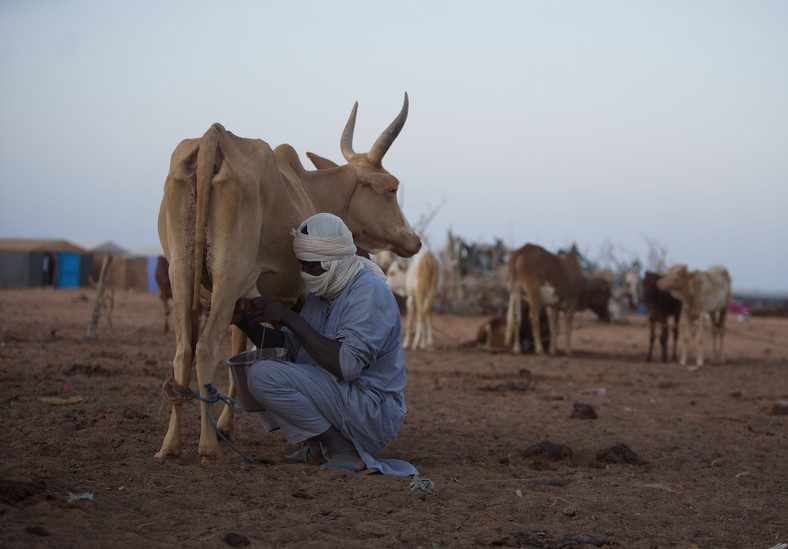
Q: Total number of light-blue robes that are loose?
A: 1